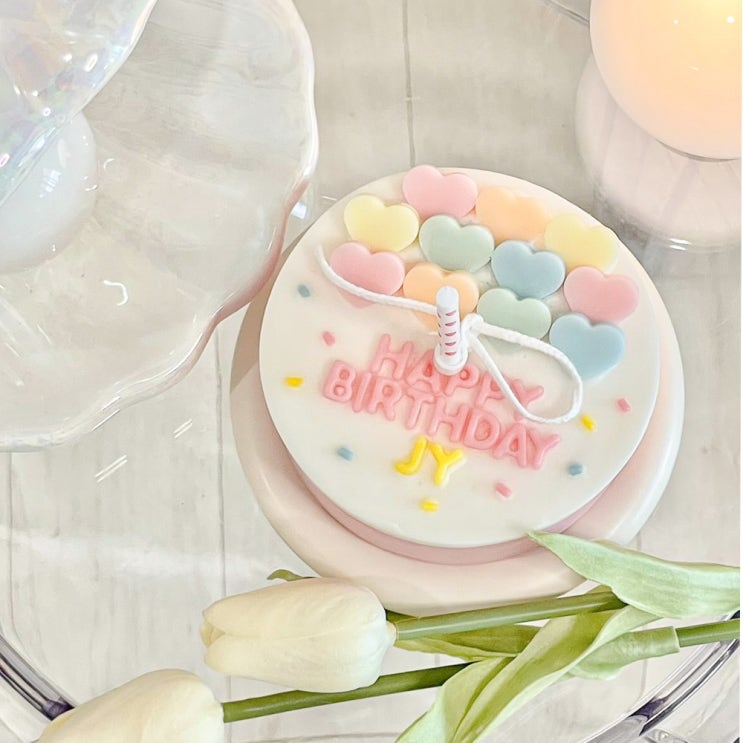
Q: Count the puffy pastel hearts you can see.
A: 11